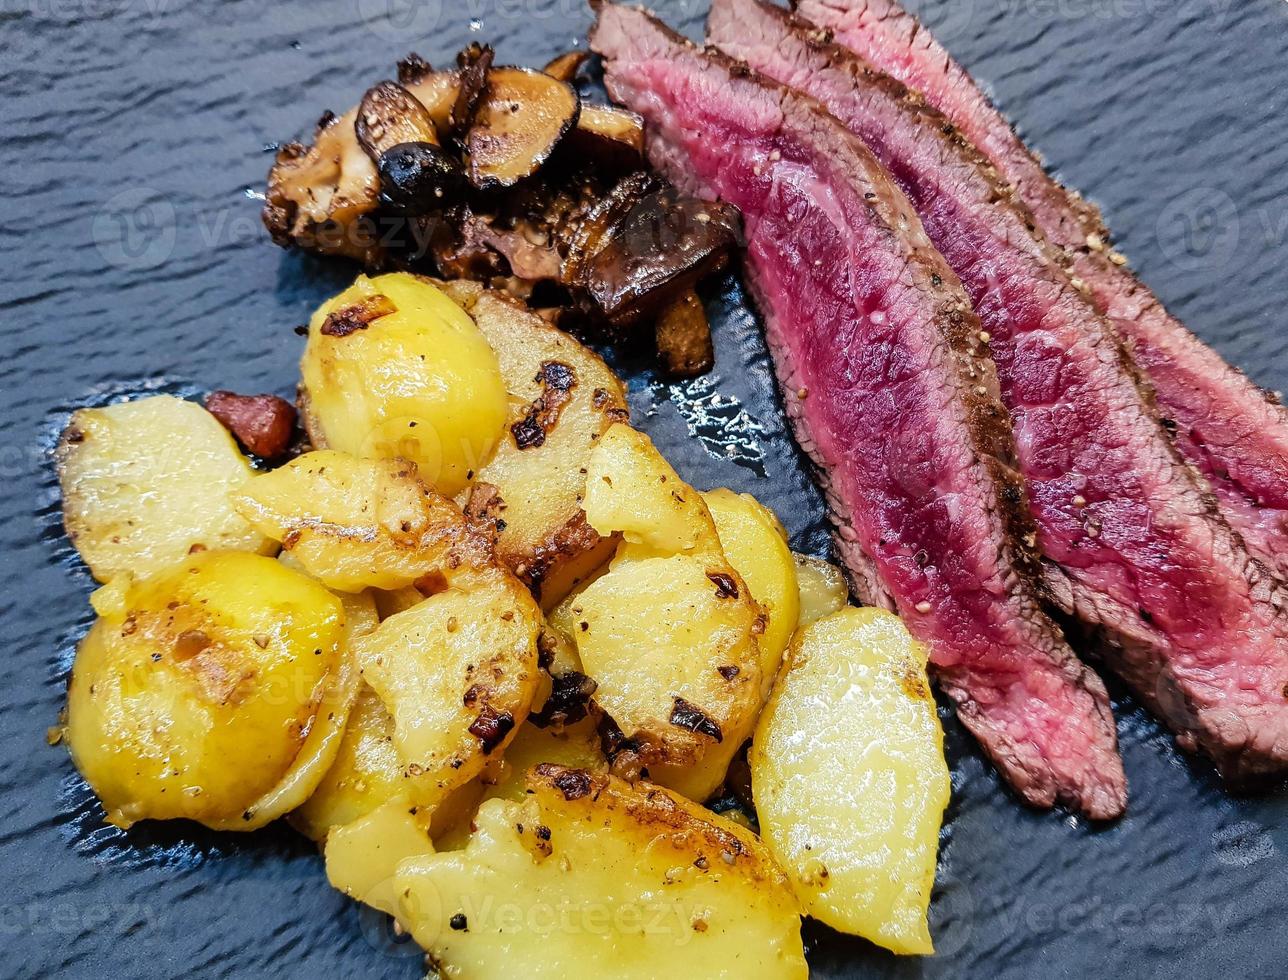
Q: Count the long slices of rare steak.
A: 3